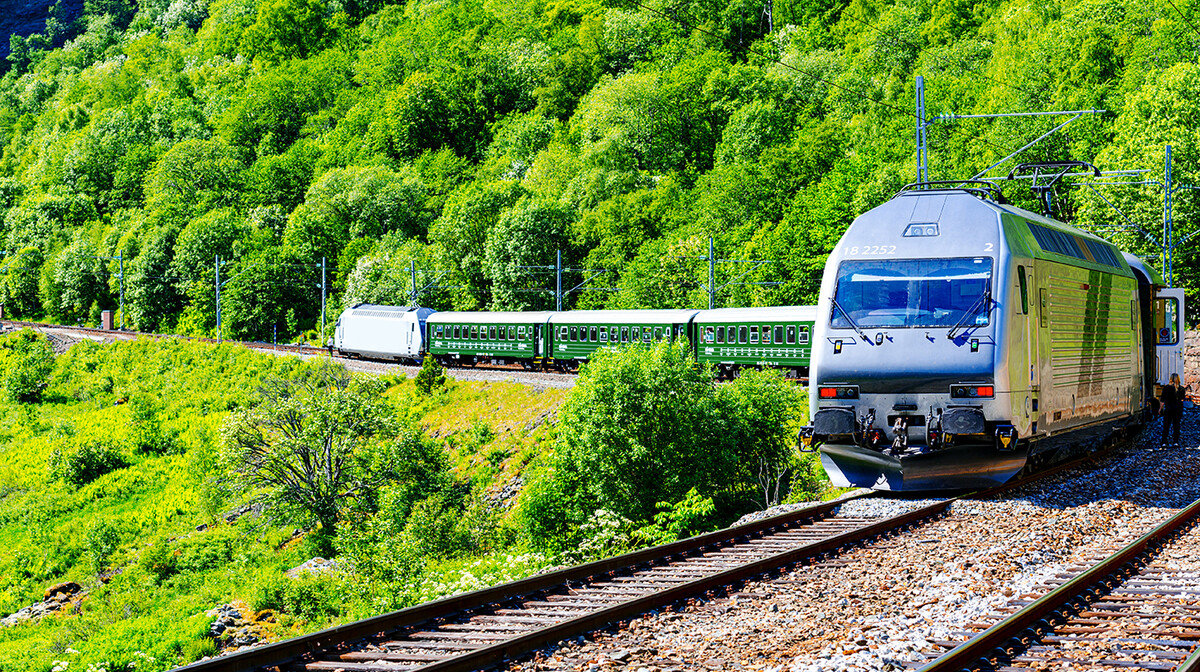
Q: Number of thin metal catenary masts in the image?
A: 8